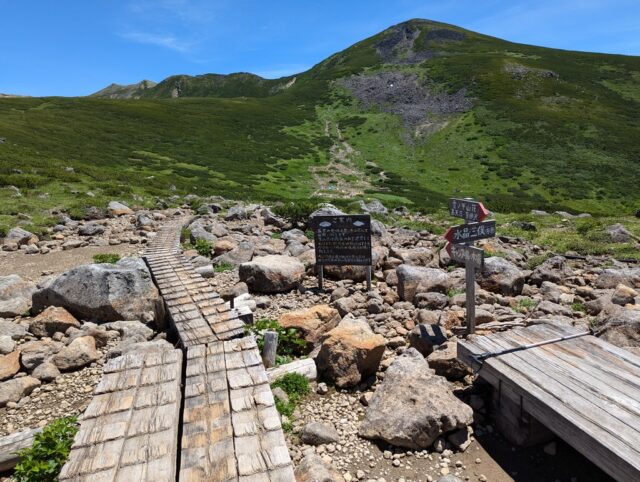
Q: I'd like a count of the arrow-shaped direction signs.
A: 3